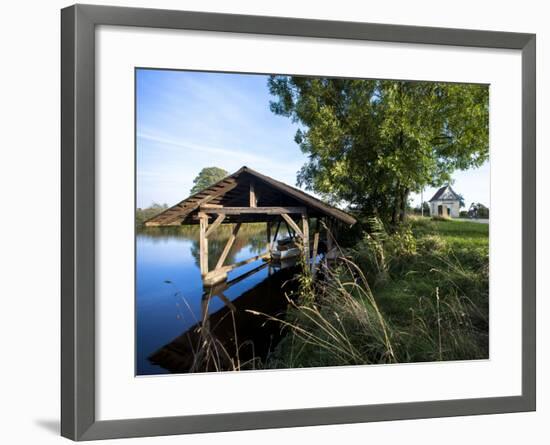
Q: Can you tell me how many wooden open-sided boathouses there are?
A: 1